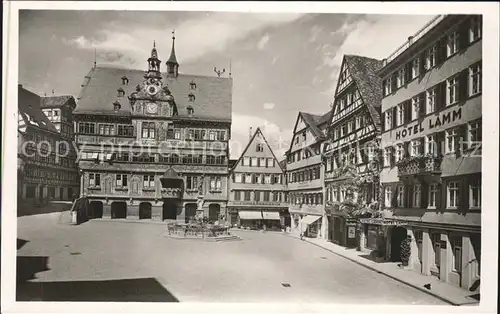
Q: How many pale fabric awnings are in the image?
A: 3